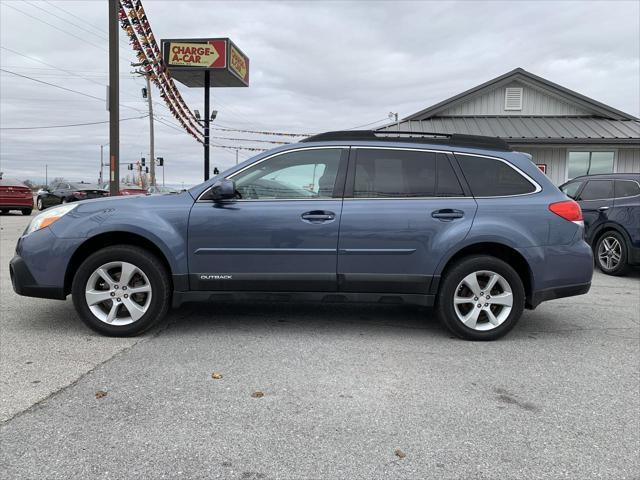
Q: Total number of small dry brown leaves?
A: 4